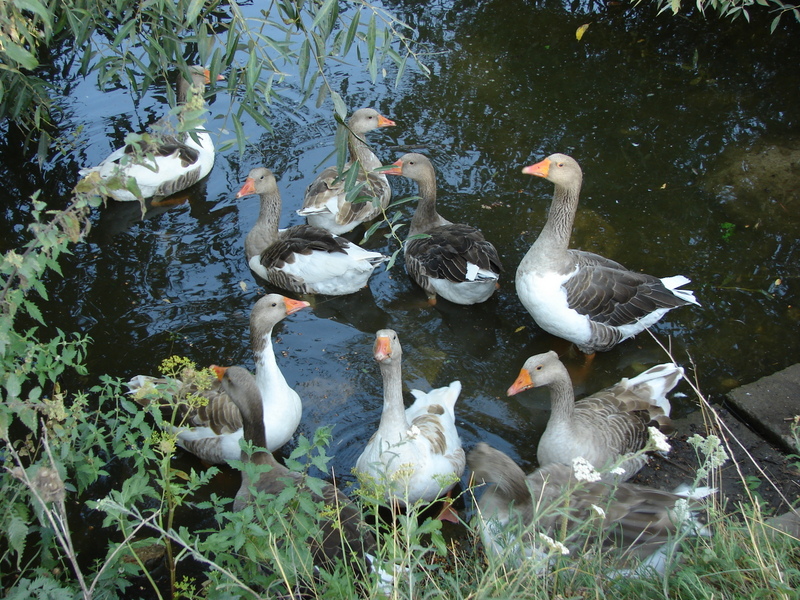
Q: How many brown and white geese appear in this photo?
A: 10